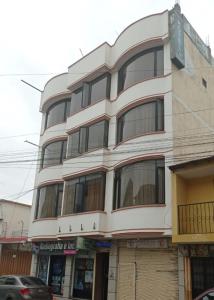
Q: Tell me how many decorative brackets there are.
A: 4